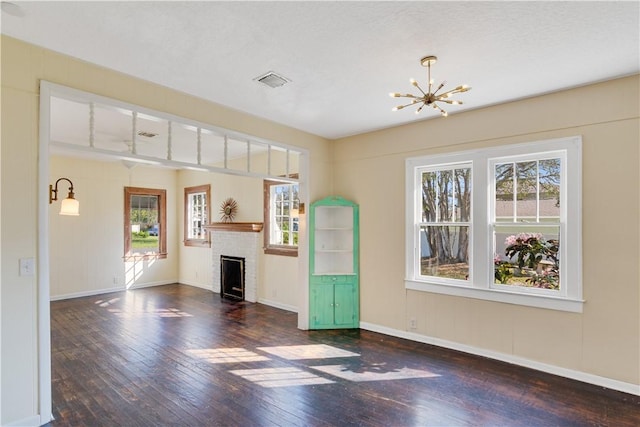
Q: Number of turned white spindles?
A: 8